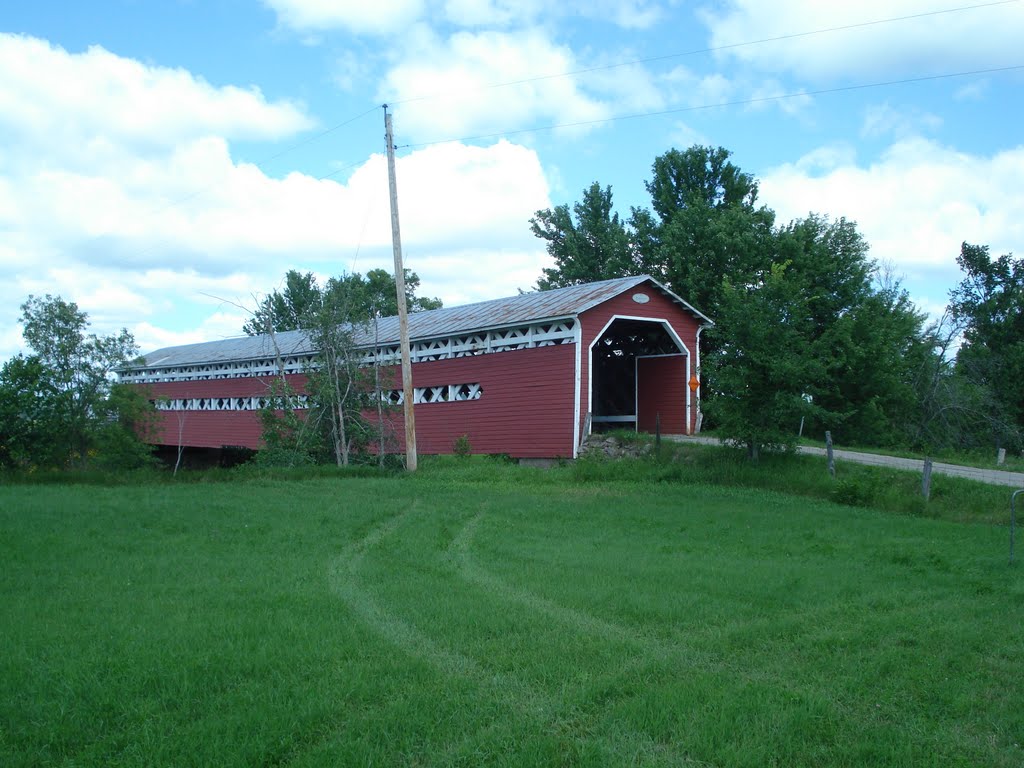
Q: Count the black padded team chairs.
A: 0